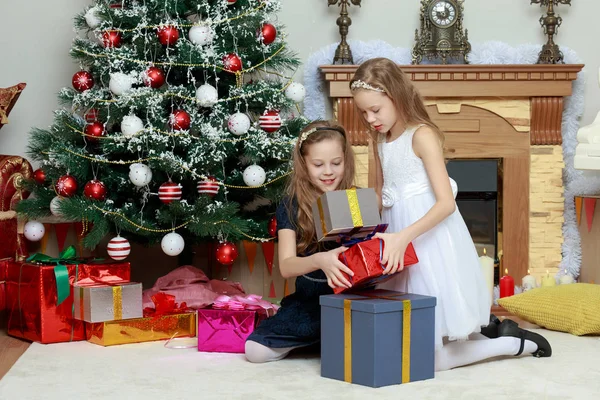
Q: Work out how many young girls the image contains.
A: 2